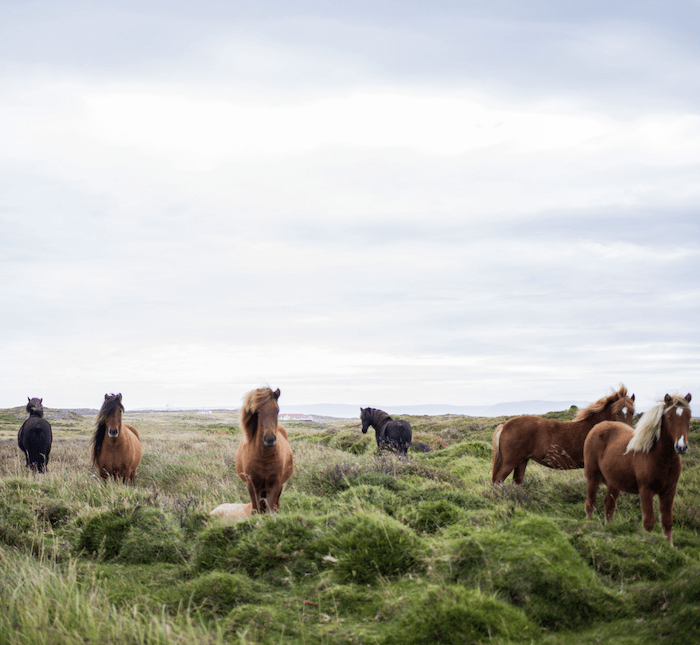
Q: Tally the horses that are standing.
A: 6